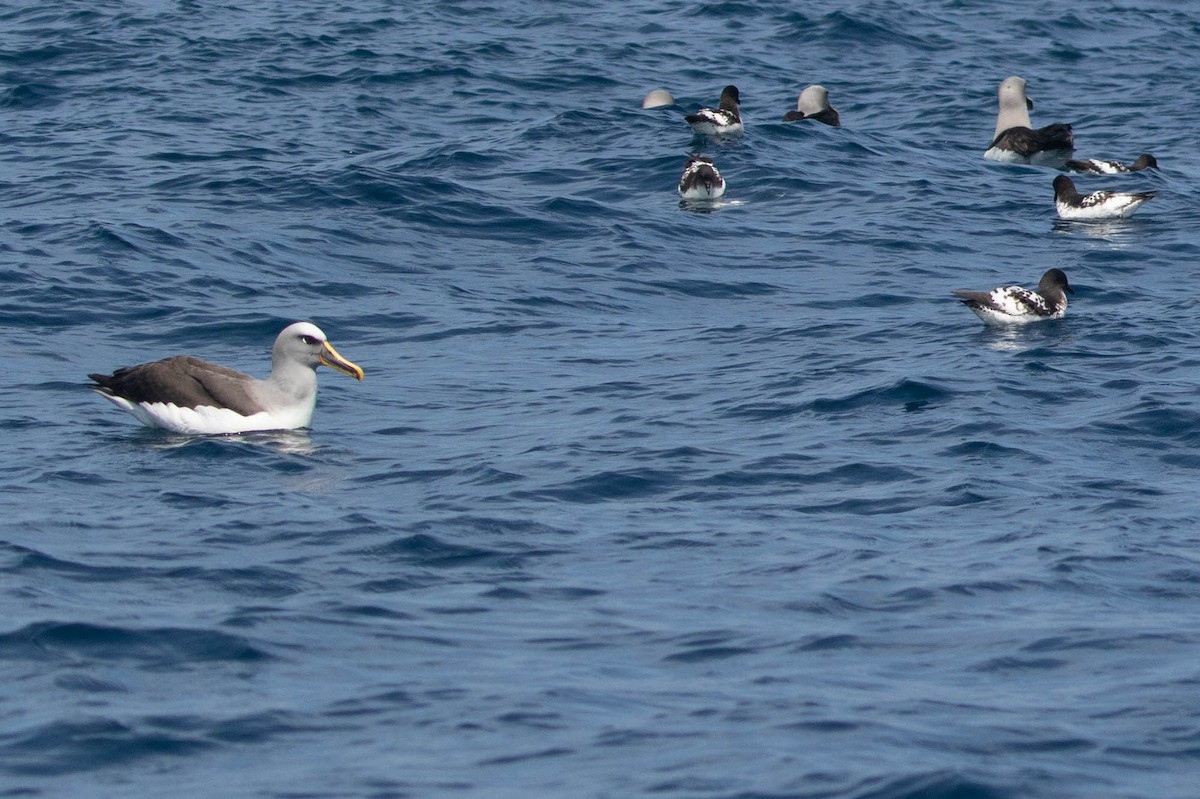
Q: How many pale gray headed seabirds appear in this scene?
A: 4